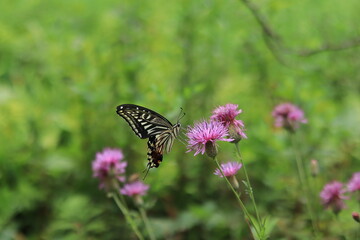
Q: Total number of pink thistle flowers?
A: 8